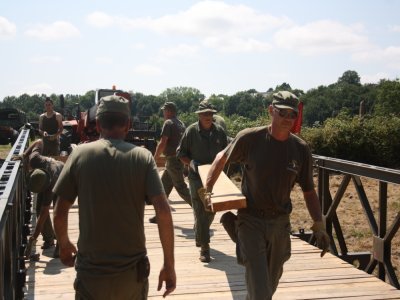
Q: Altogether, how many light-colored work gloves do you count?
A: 2